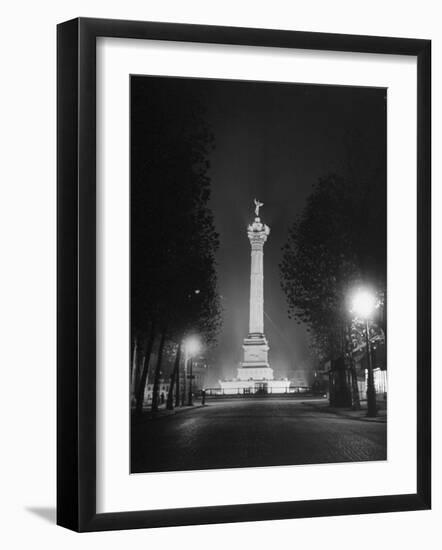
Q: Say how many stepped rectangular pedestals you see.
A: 1